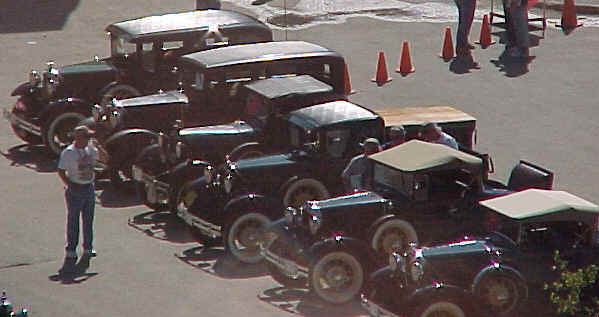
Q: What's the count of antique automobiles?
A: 6